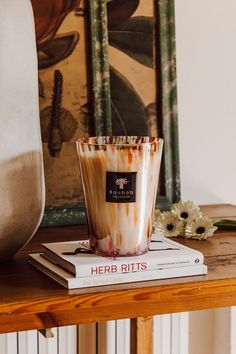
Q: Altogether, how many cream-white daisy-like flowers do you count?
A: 3